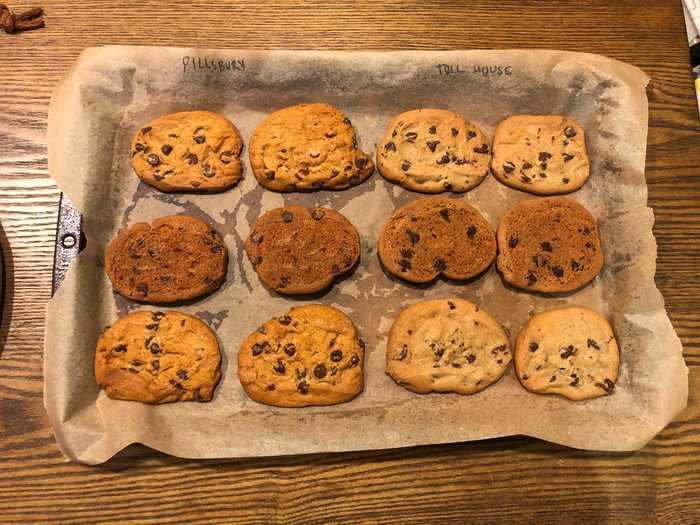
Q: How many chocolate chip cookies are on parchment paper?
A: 12